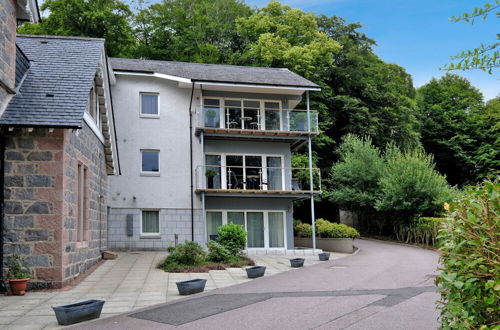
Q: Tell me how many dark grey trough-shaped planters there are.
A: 5